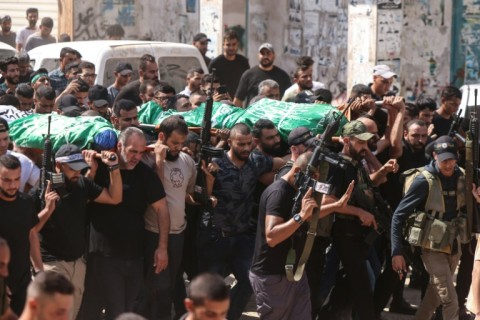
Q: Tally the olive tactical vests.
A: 1